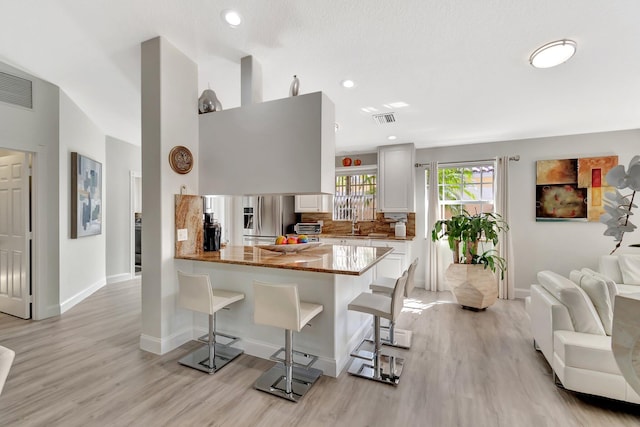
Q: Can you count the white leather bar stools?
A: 4